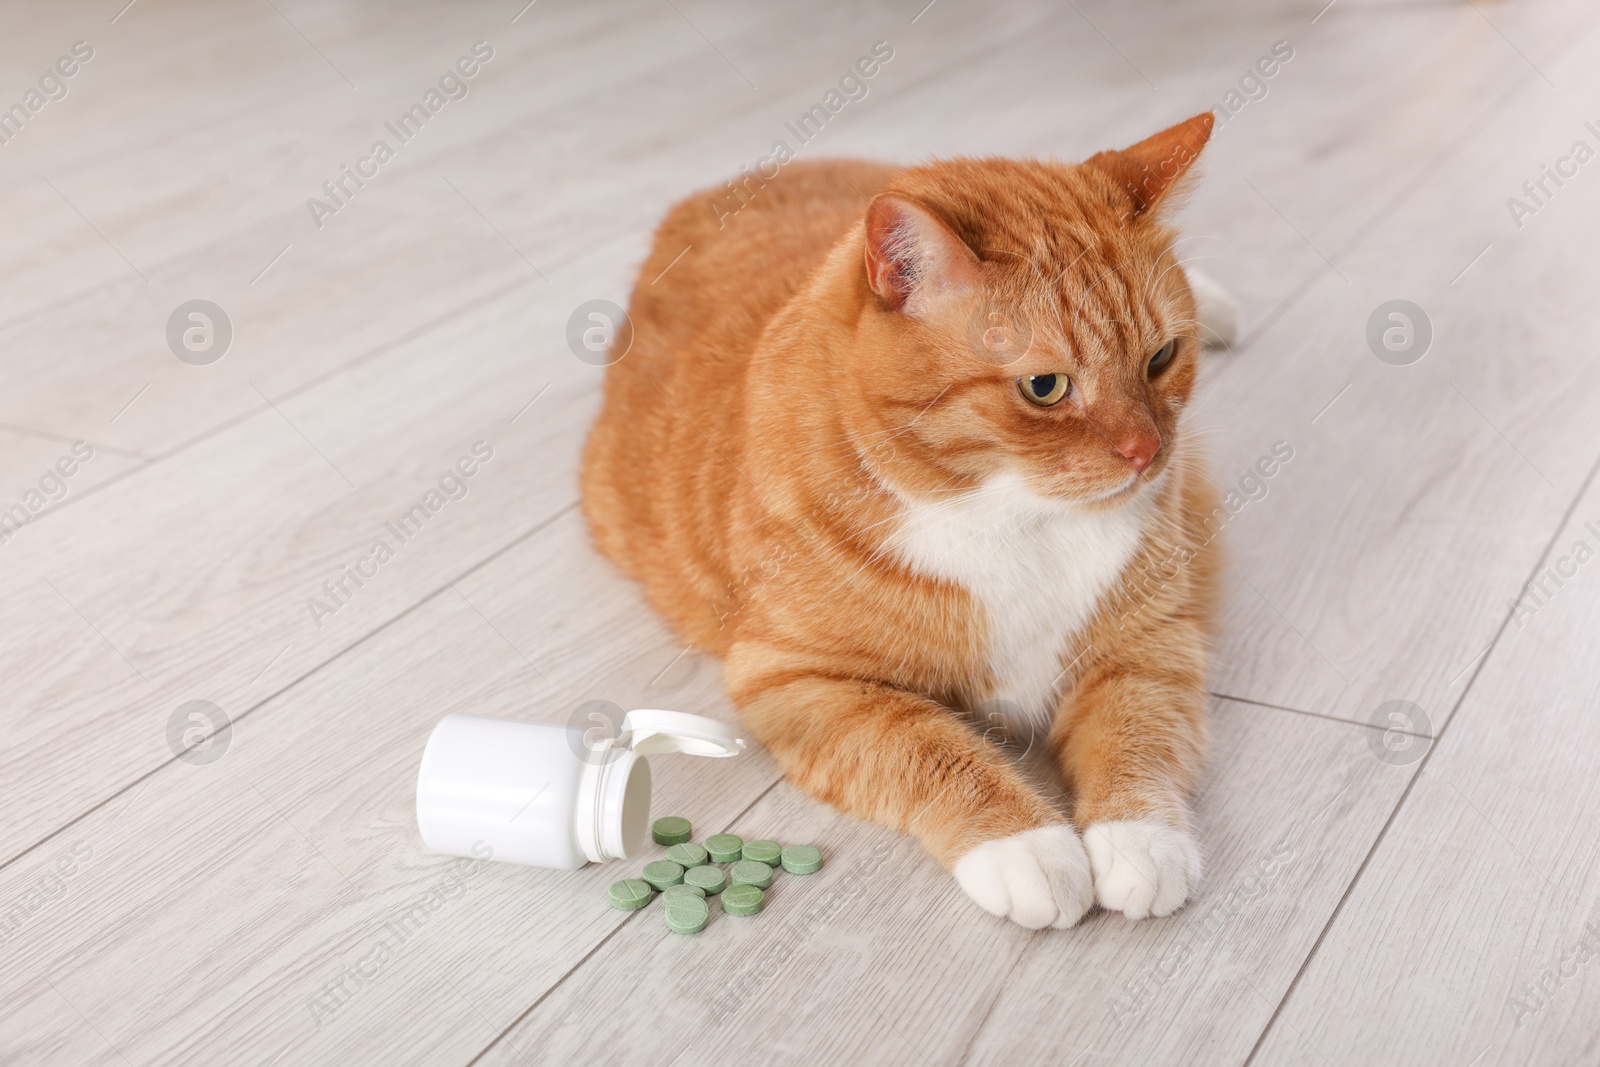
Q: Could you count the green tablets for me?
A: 12